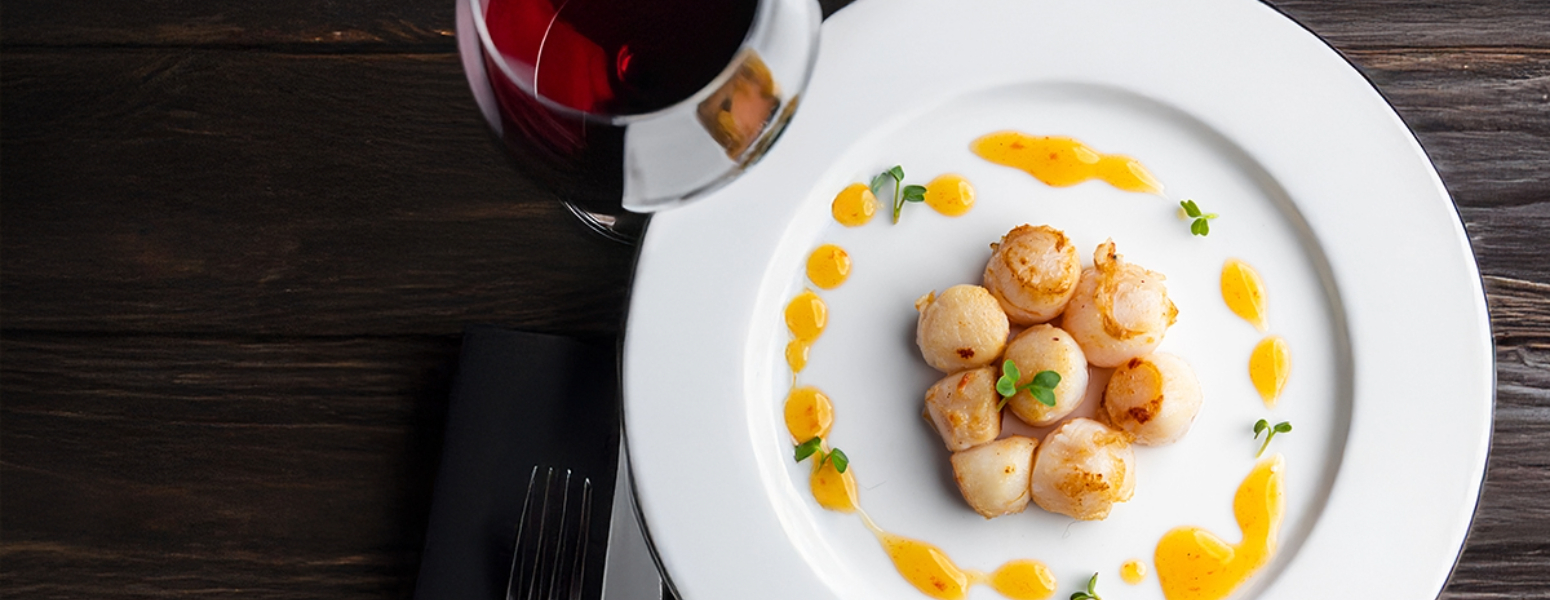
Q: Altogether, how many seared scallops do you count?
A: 8